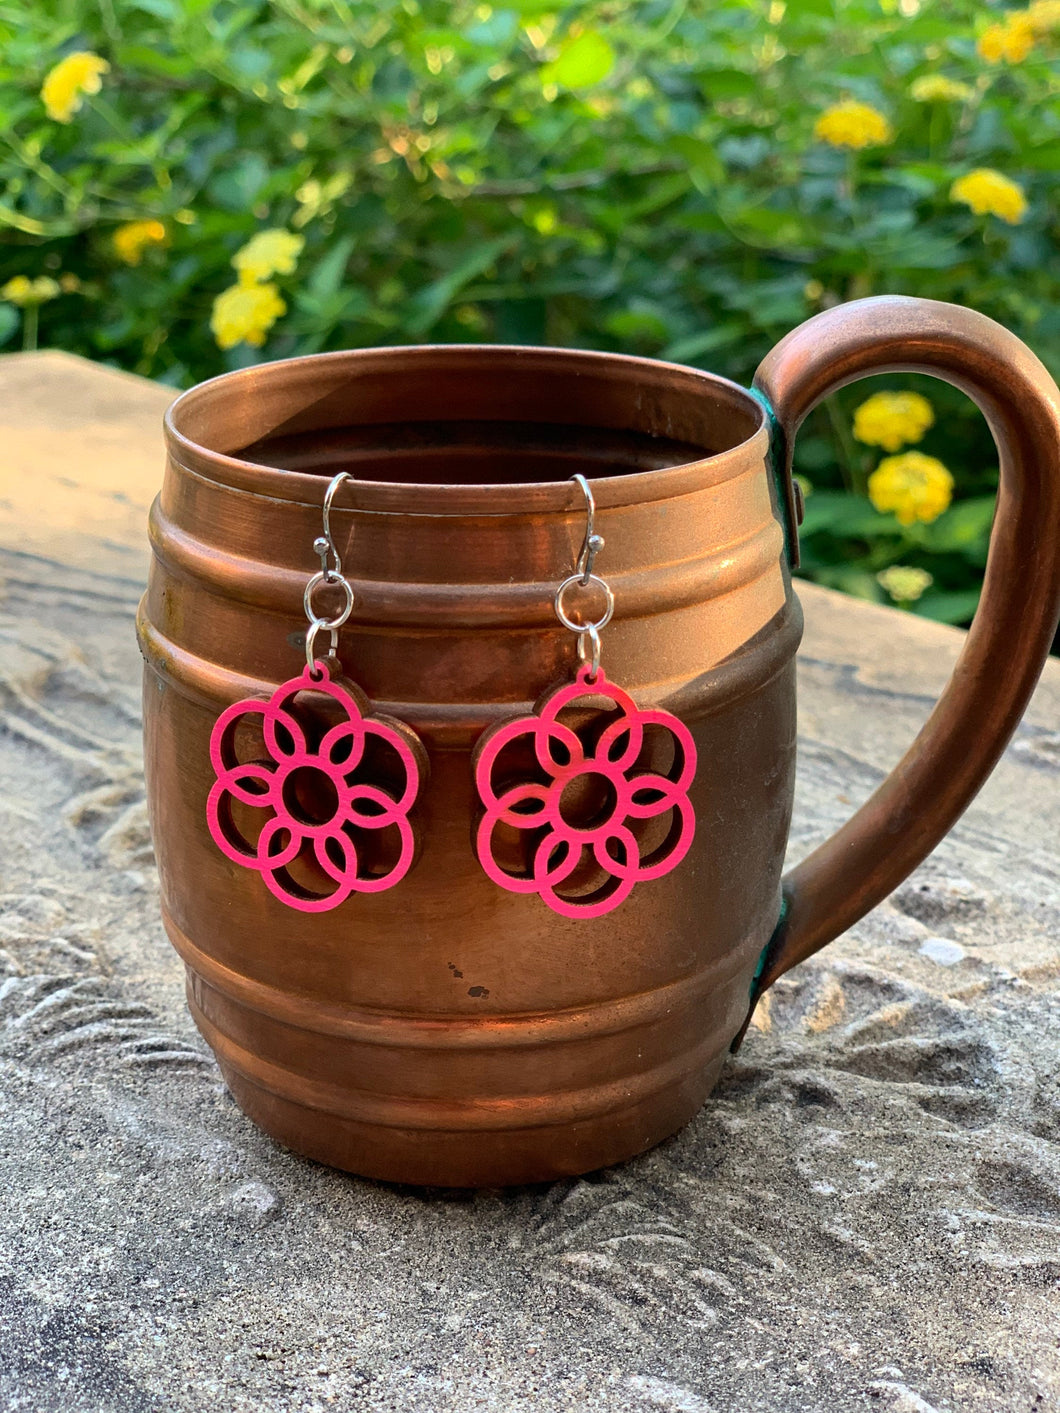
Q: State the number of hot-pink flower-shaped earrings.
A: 2